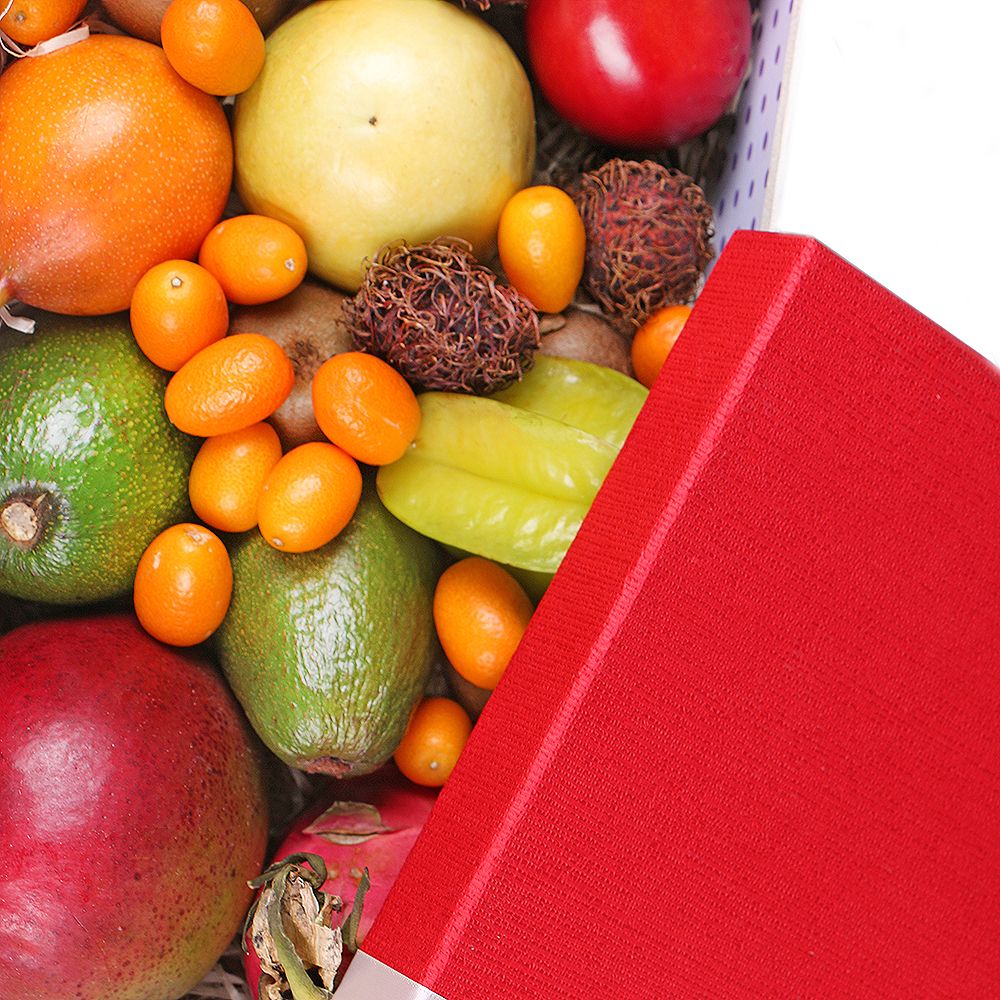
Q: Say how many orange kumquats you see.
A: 13